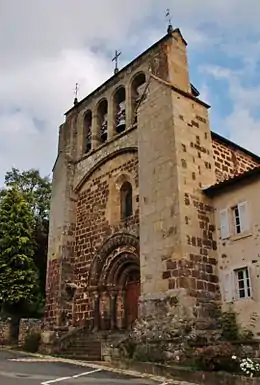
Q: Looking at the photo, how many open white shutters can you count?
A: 3